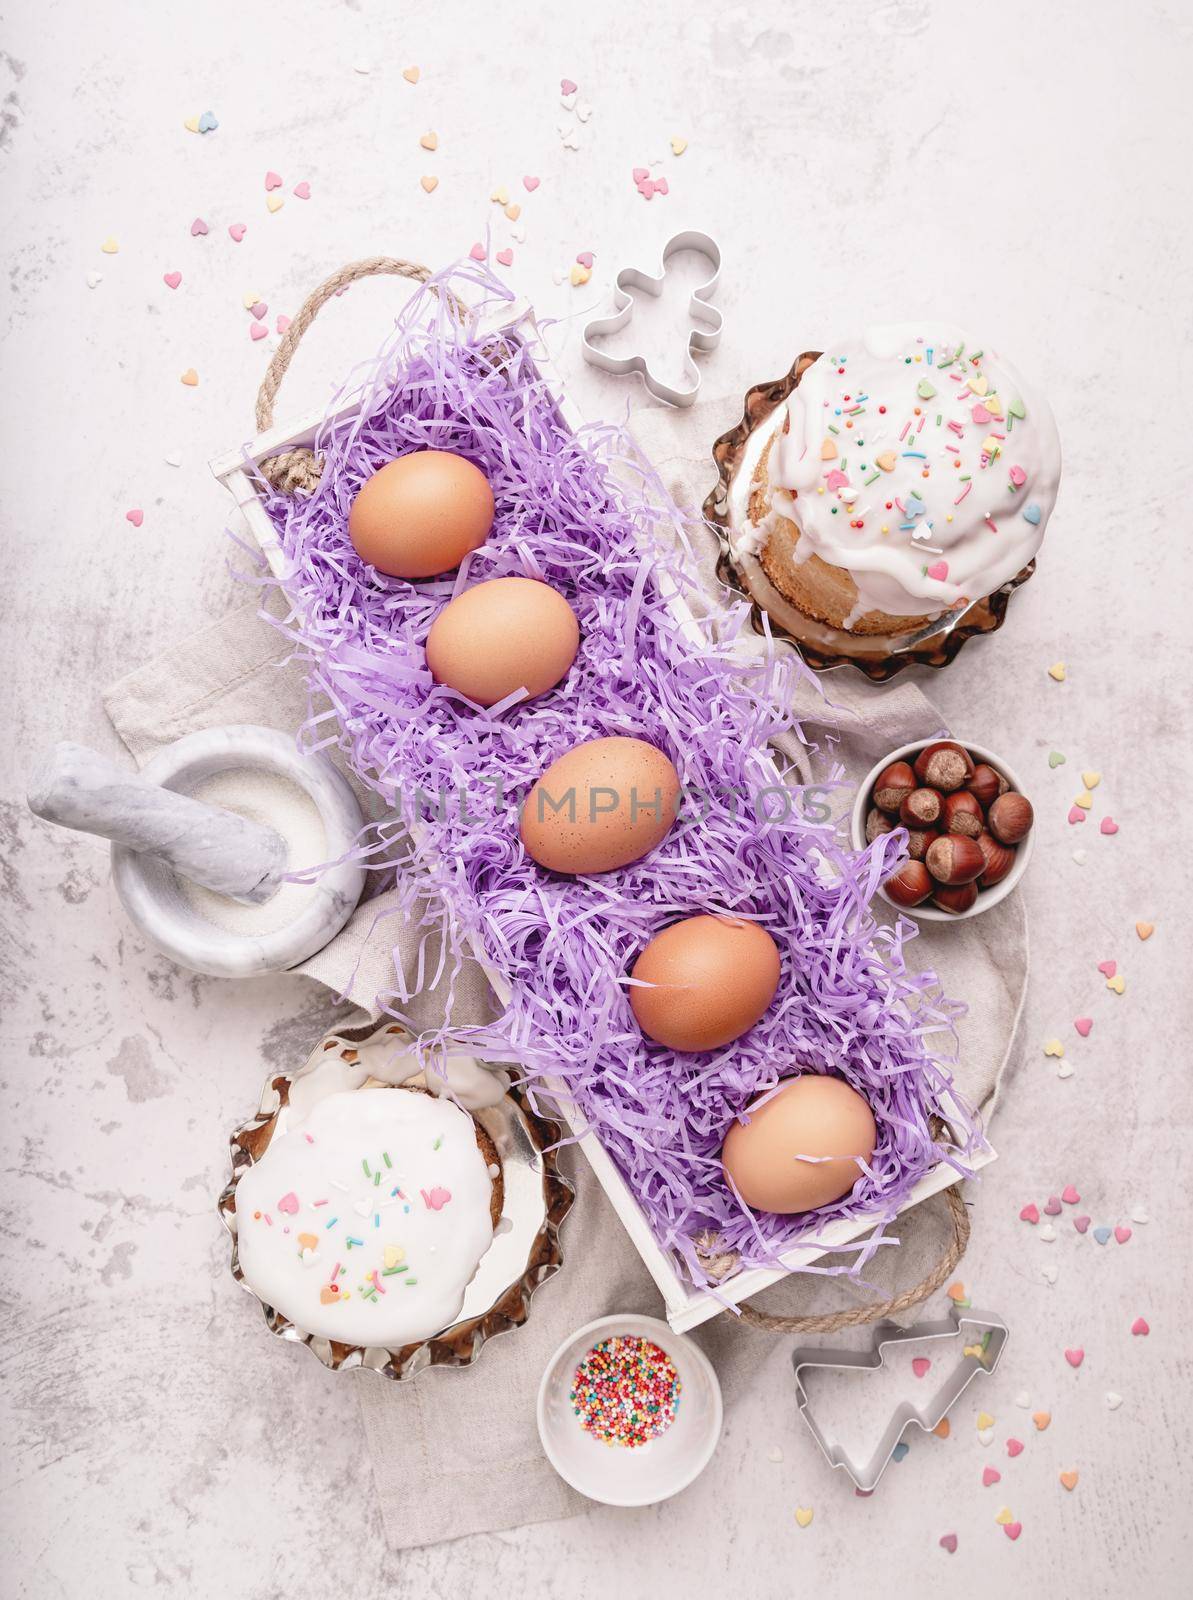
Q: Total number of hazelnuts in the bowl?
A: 12